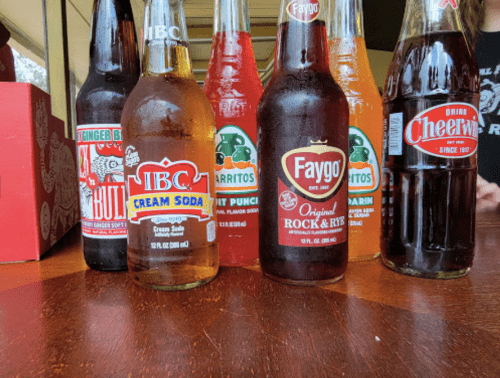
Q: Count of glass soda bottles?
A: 6